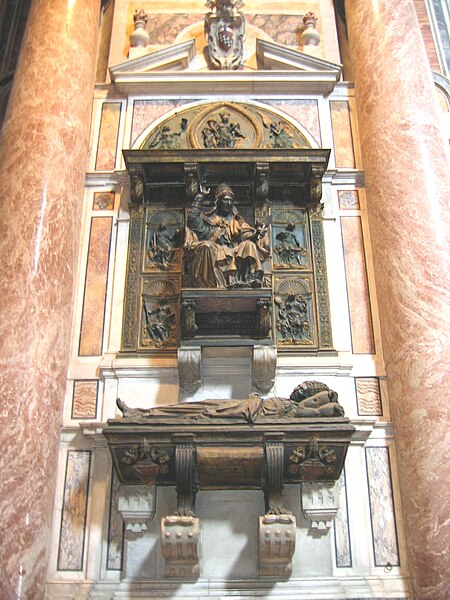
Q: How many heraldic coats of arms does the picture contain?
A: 3